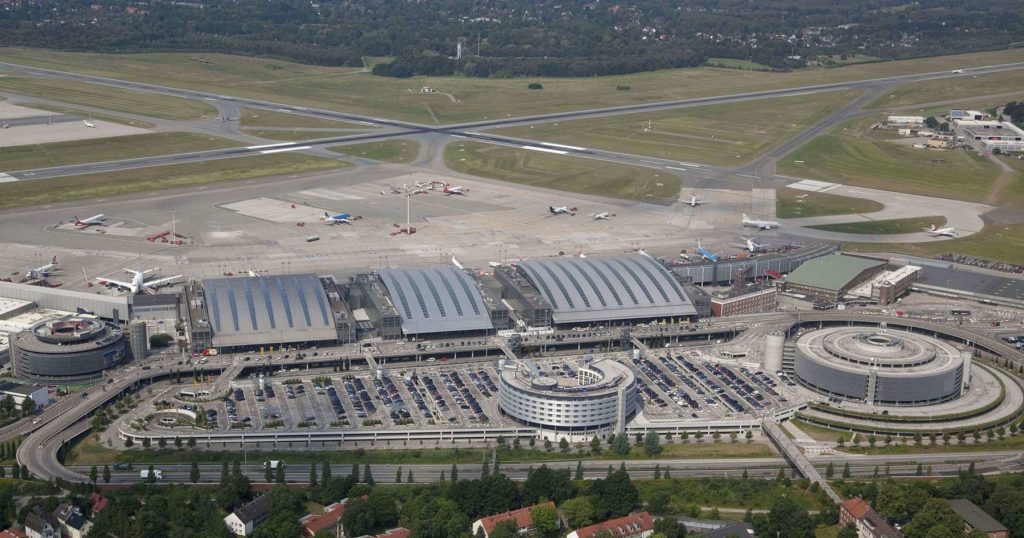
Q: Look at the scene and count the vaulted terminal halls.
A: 3